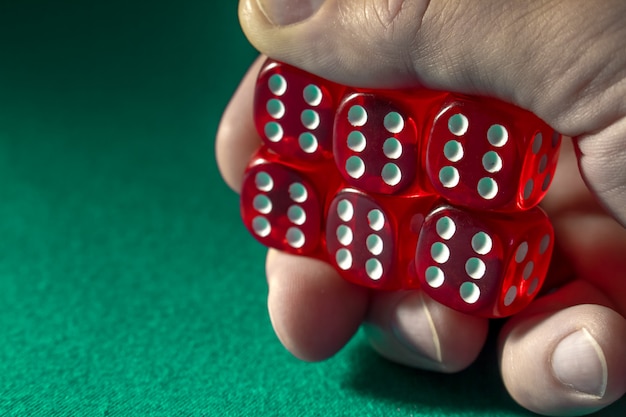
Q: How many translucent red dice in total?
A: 6